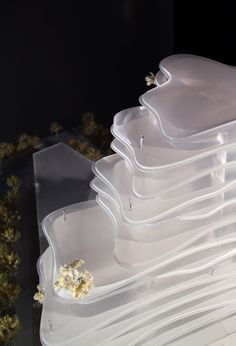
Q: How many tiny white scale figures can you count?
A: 5